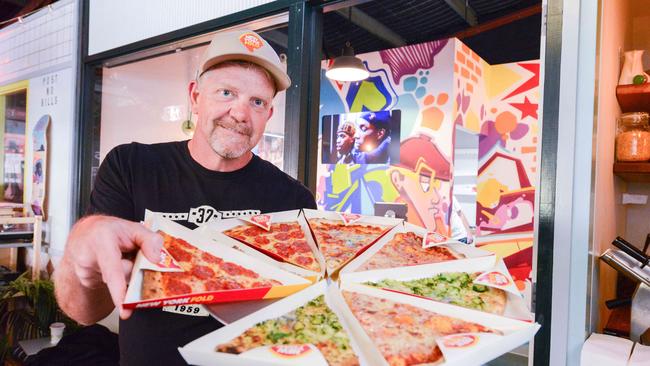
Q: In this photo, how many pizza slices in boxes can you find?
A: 7